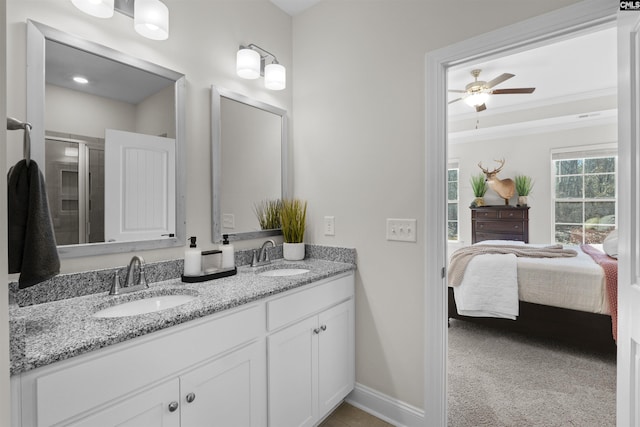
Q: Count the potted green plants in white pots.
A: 1